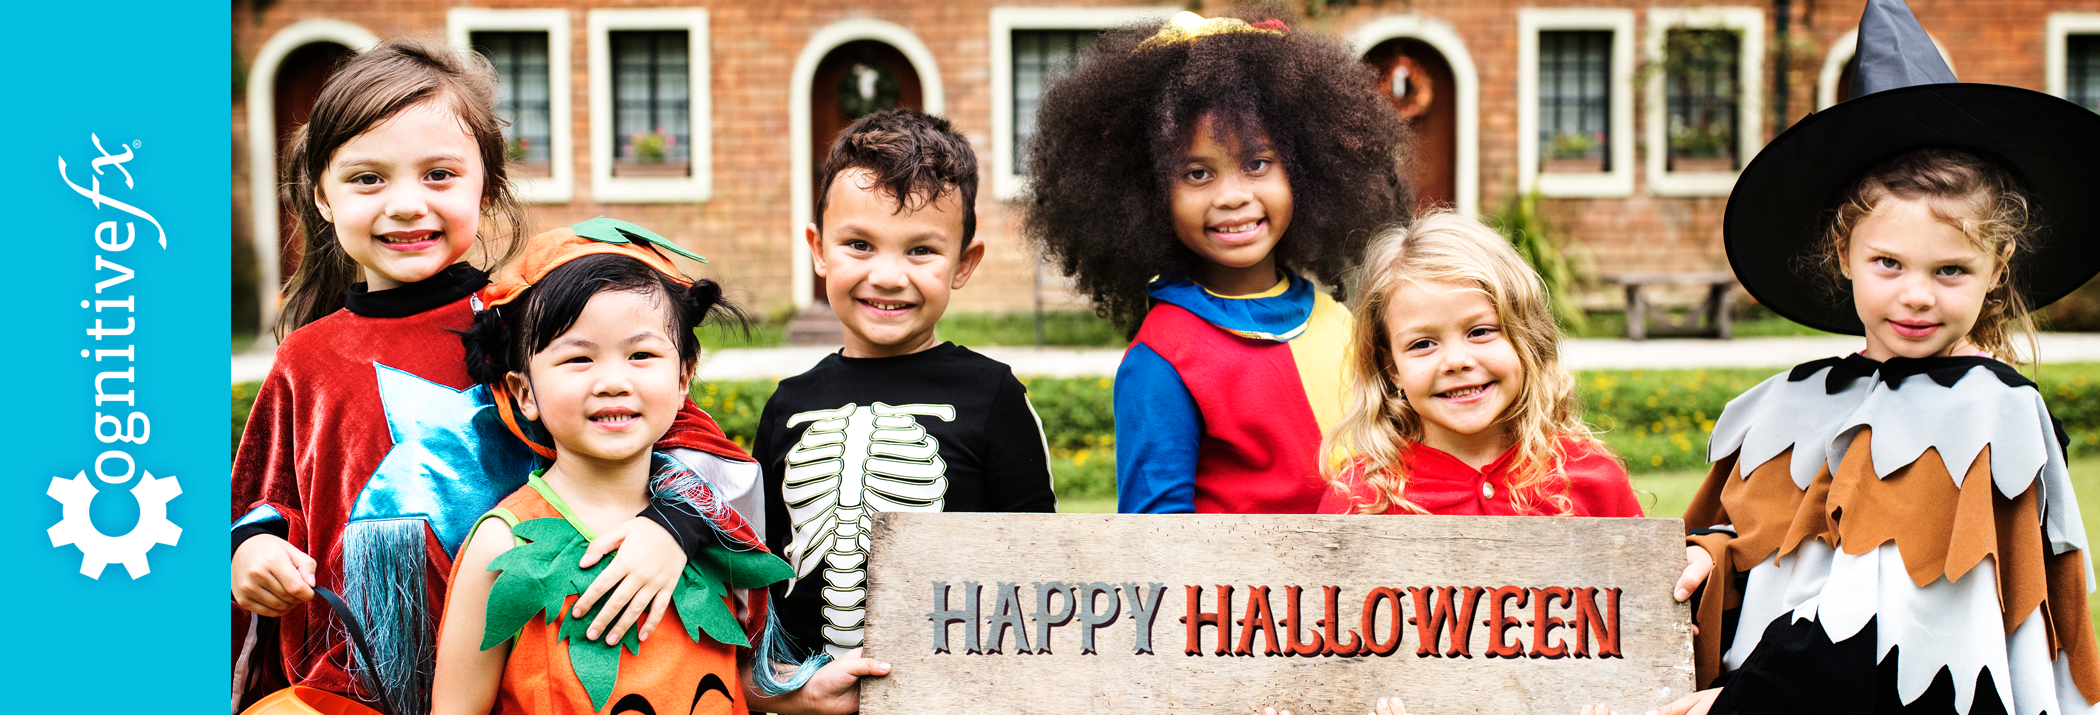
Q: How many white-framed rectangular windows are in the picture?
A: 6